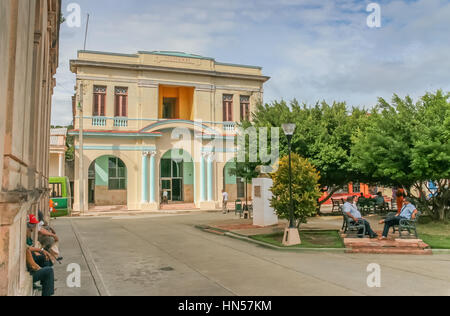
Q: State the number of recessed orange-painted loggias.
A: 1